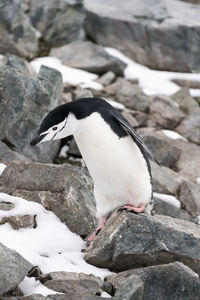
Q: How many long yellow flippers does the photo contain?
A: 0